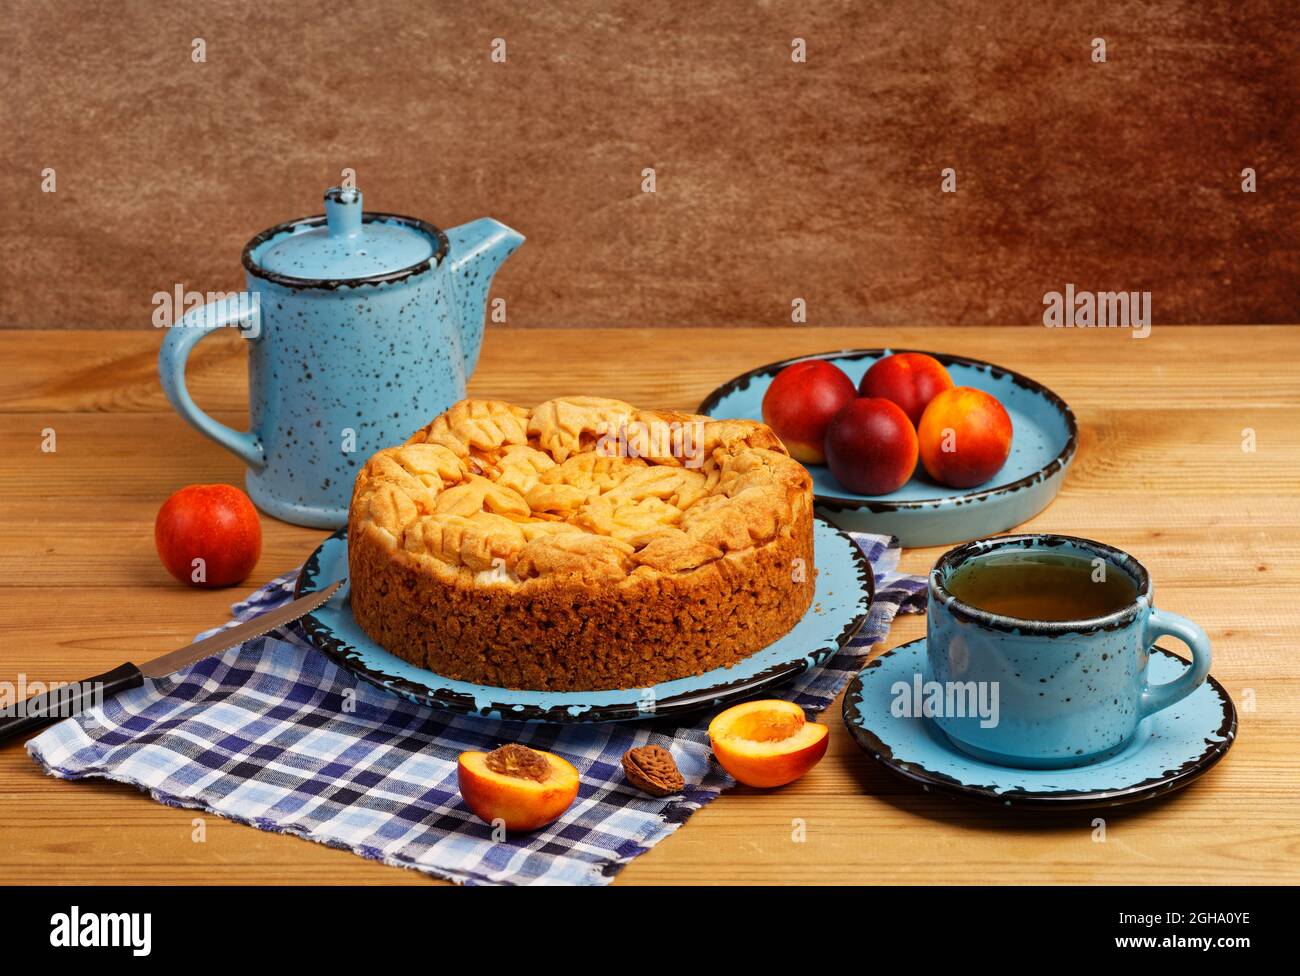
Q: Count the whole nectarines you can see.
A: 5